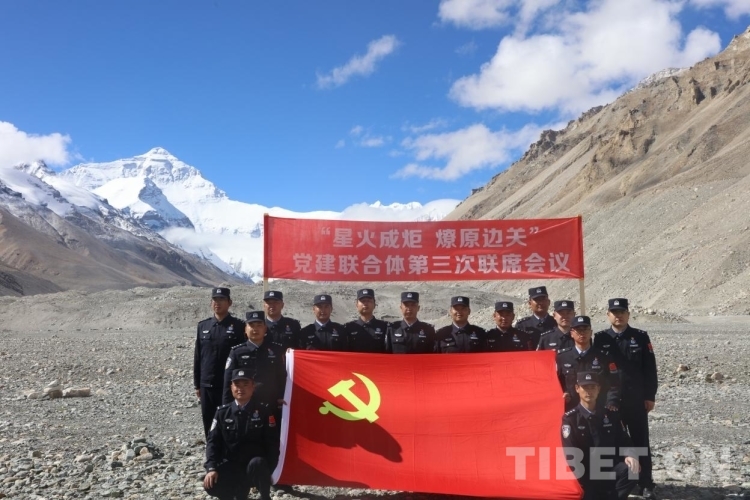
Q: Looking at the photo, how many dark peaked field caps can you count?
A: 14